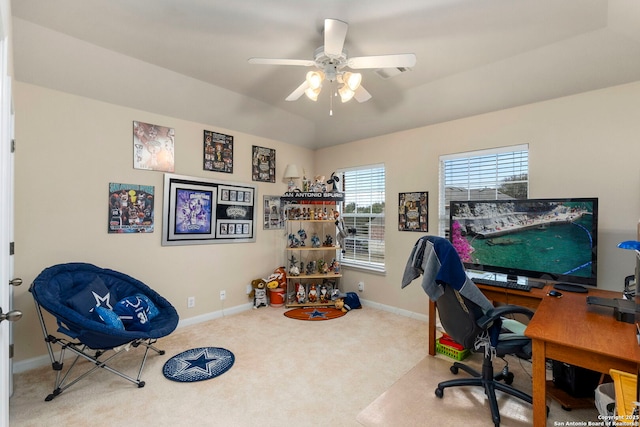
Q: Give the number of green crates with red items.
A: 1